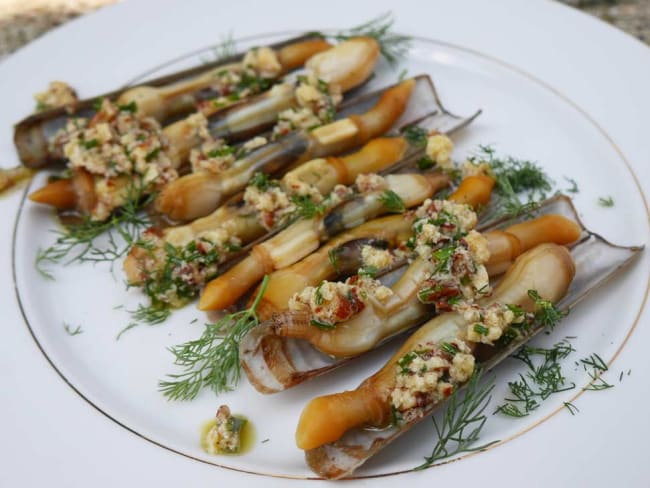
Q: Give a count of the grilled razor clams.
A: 8